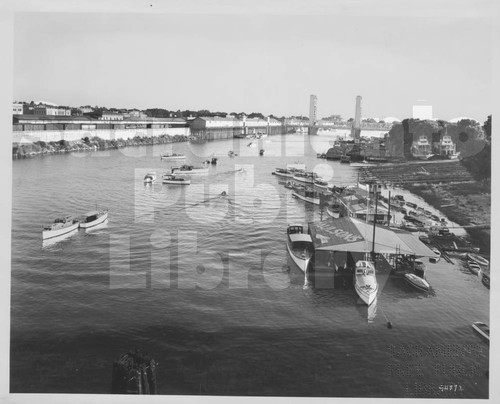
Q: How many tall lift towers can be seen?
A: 2